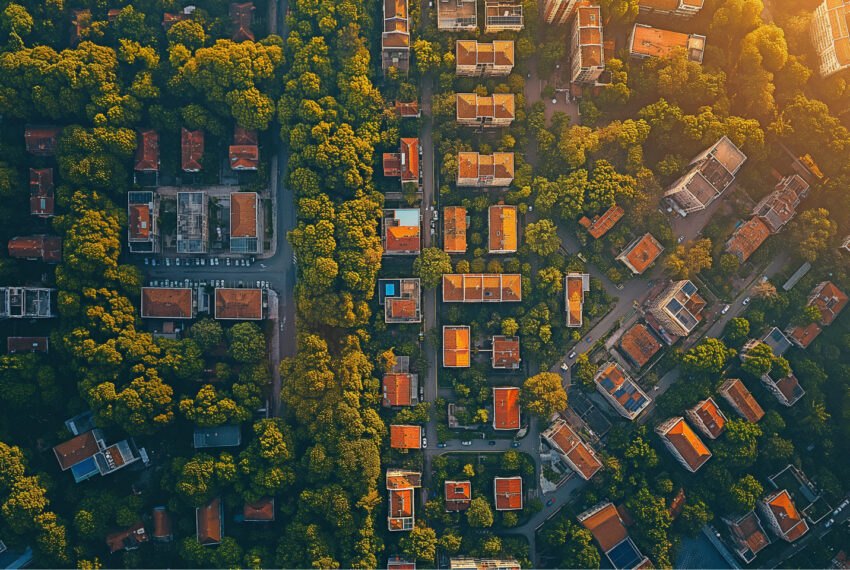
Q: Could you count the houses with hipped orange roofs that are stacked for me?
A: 3